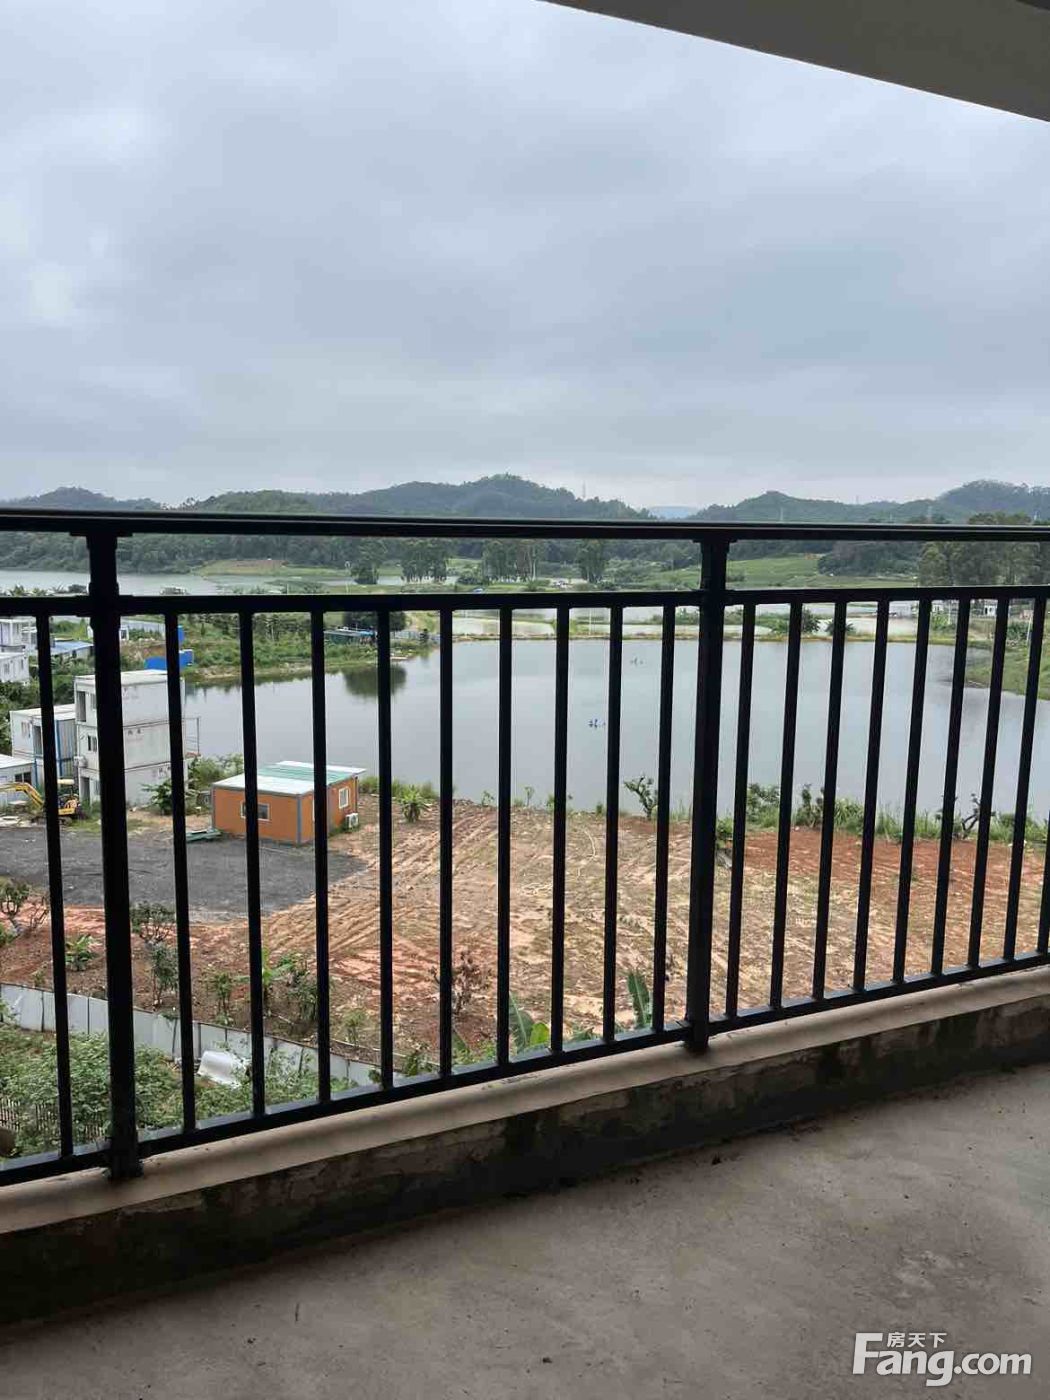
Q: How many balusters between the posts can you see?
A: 9